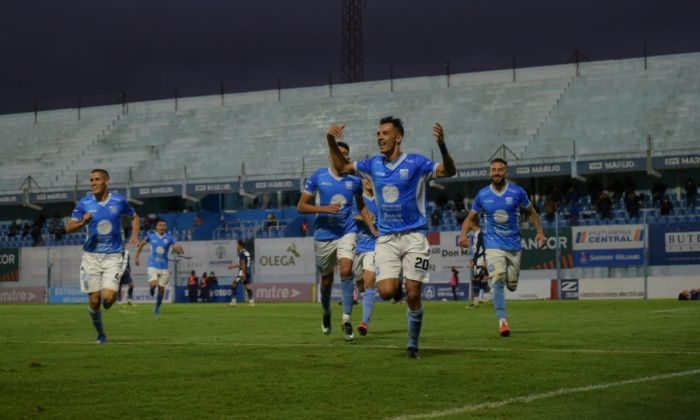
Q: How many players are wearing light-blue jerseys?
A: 6